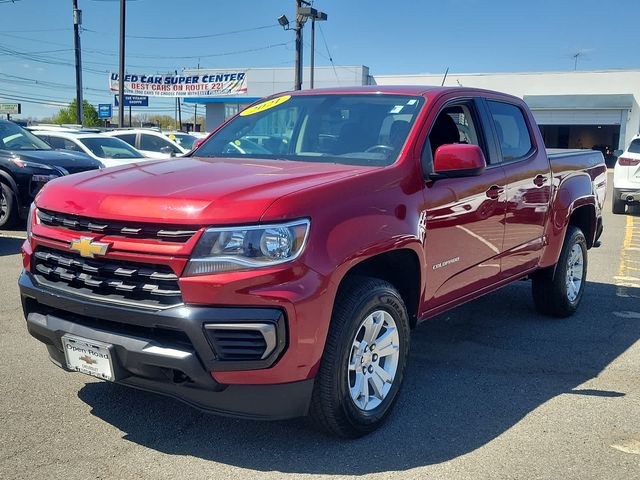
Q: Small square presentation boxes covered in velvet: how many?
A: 0